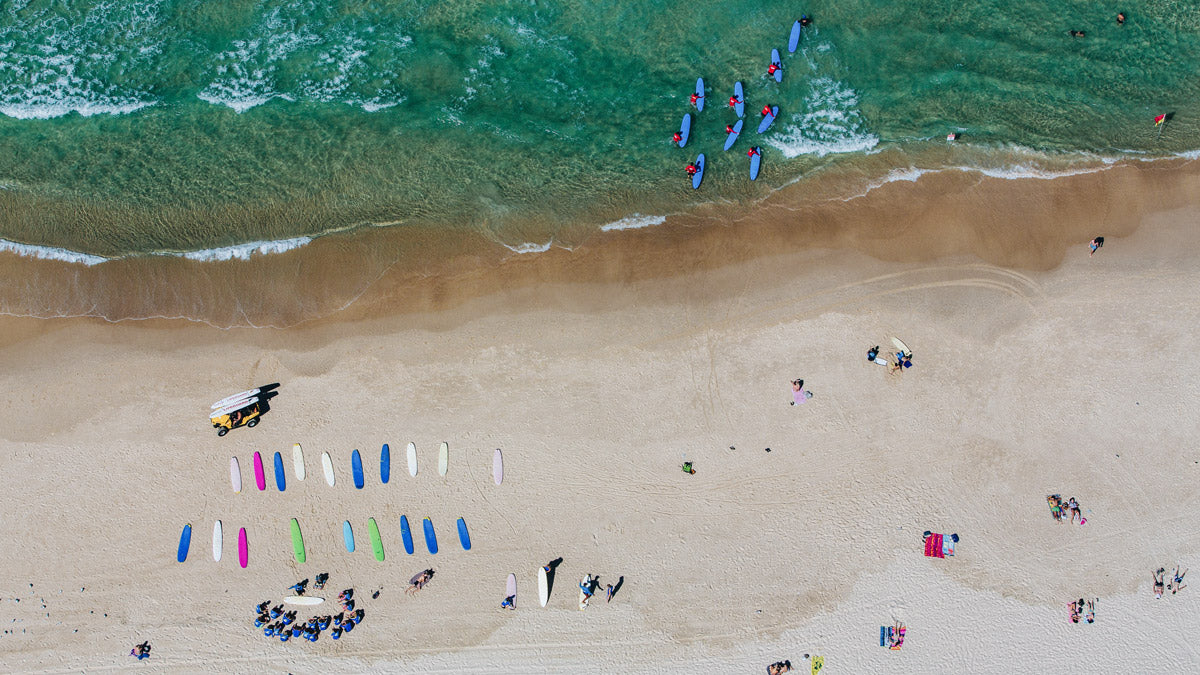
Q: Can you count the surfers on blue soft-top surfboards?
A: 9